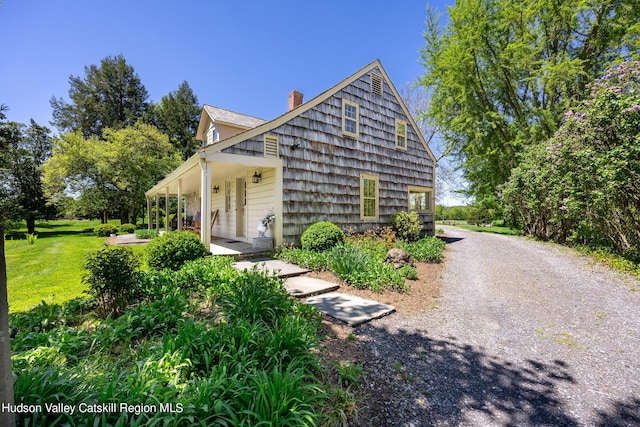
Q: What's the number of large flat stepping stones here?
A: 3